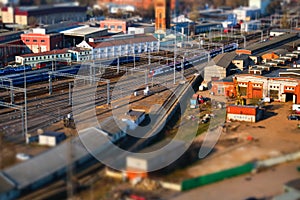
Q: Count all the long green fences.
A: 1